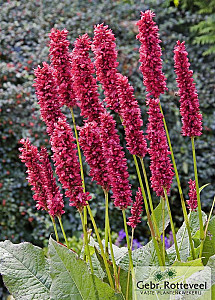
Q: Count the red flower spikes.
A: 15